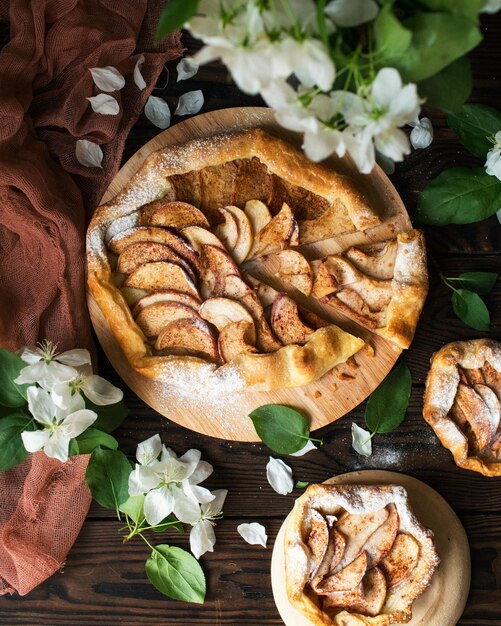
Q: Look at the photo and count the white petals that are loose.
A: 12